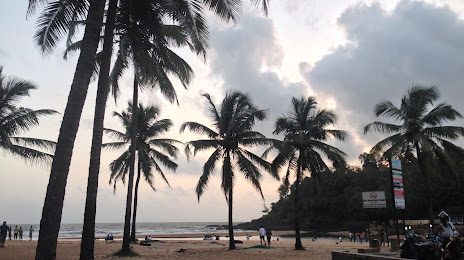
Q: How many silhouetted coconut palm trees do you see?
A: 8